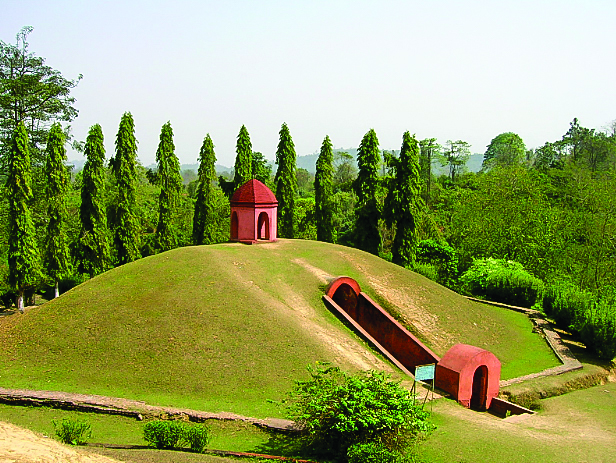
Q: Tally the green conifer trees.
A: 11